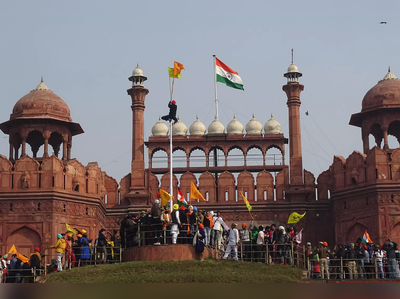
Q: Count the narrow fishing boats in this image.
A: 0